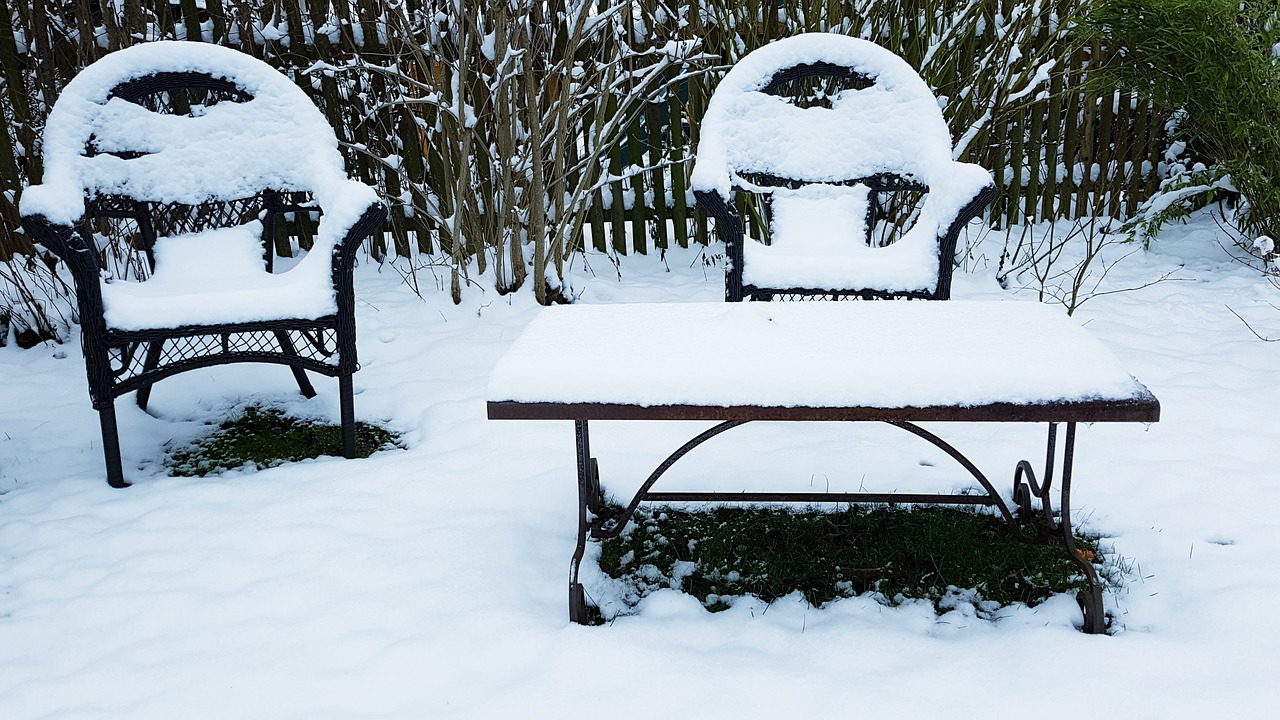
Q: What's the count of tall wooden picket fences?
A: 1